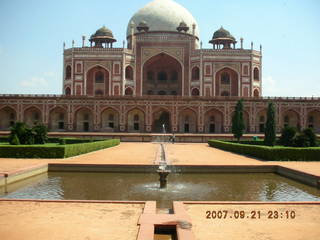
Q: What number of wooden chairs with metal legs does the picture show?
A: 0